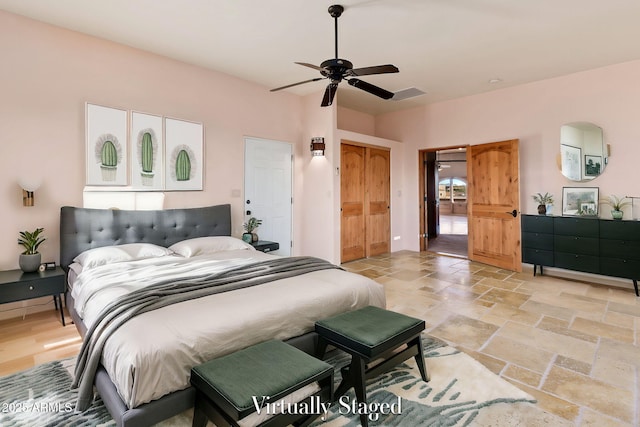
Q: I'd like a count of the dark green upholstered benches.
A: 2